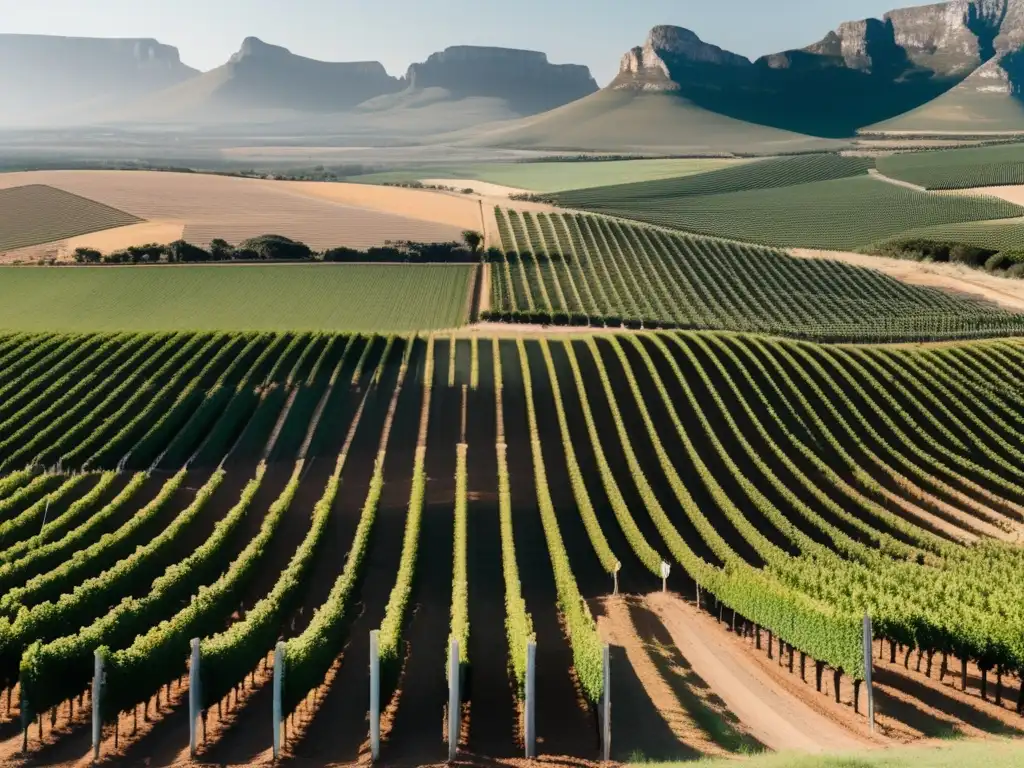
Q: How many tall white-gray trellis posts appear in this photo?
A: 8